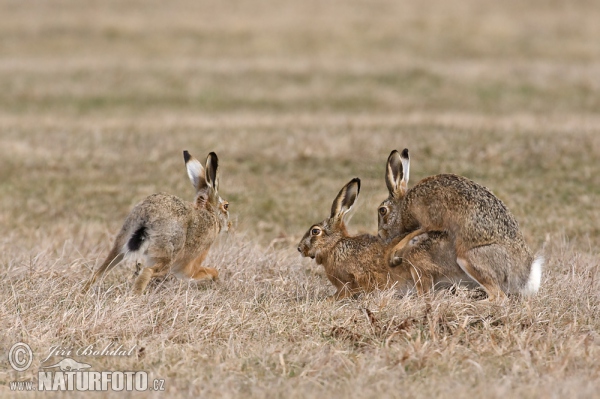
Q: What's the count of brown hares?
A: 3